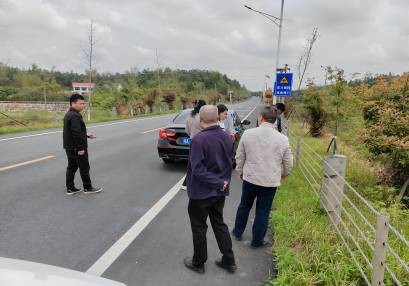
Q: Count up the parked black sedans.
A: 1